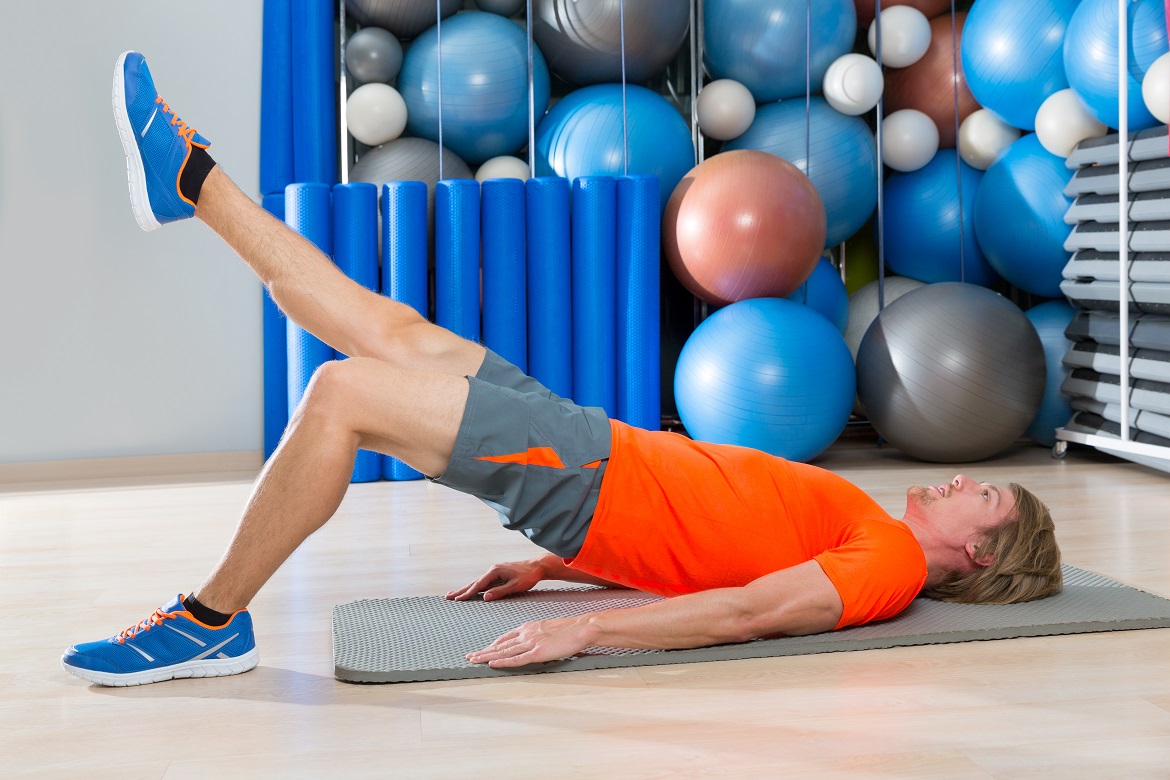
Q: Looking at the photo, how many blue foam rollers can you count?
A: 11